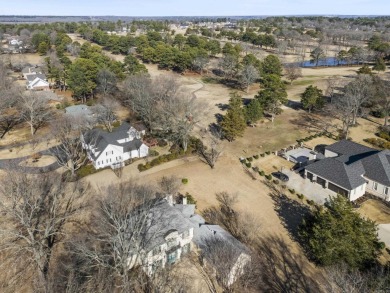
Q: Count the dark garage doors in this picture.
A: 3